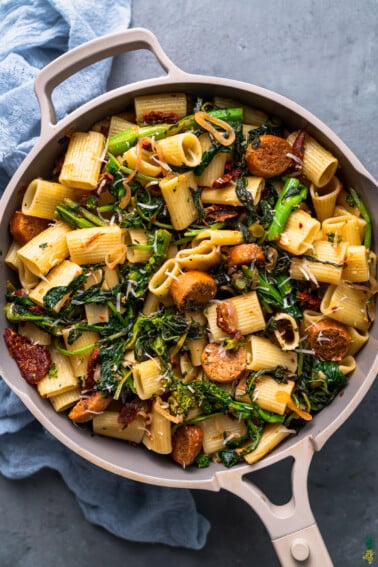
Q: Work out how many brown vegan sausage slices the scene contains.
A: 8